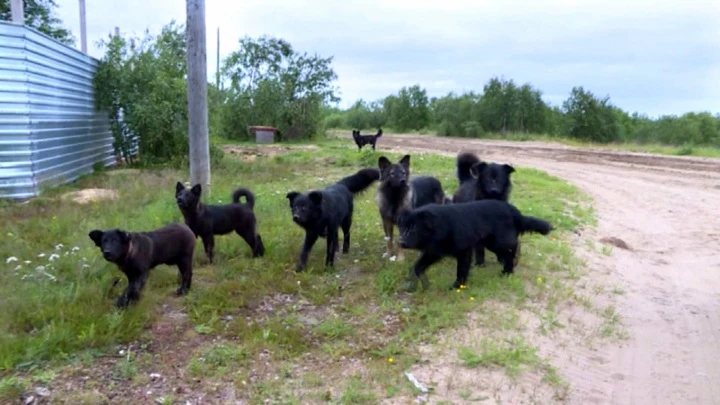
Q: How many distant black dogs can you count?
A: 1